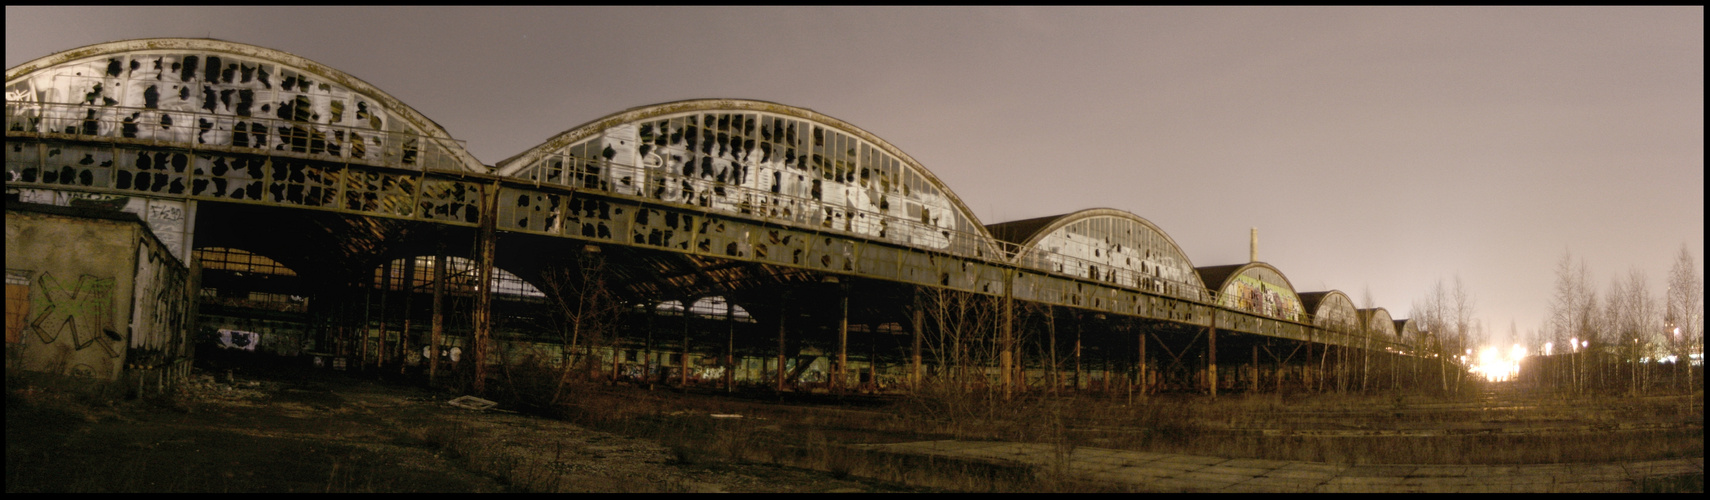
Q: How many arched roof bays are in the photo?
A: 7